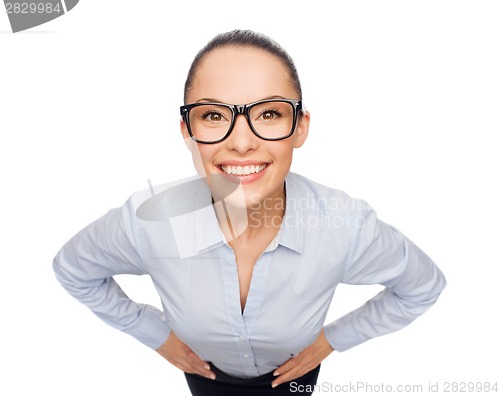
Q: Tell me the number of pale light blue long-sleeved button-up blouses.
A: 1